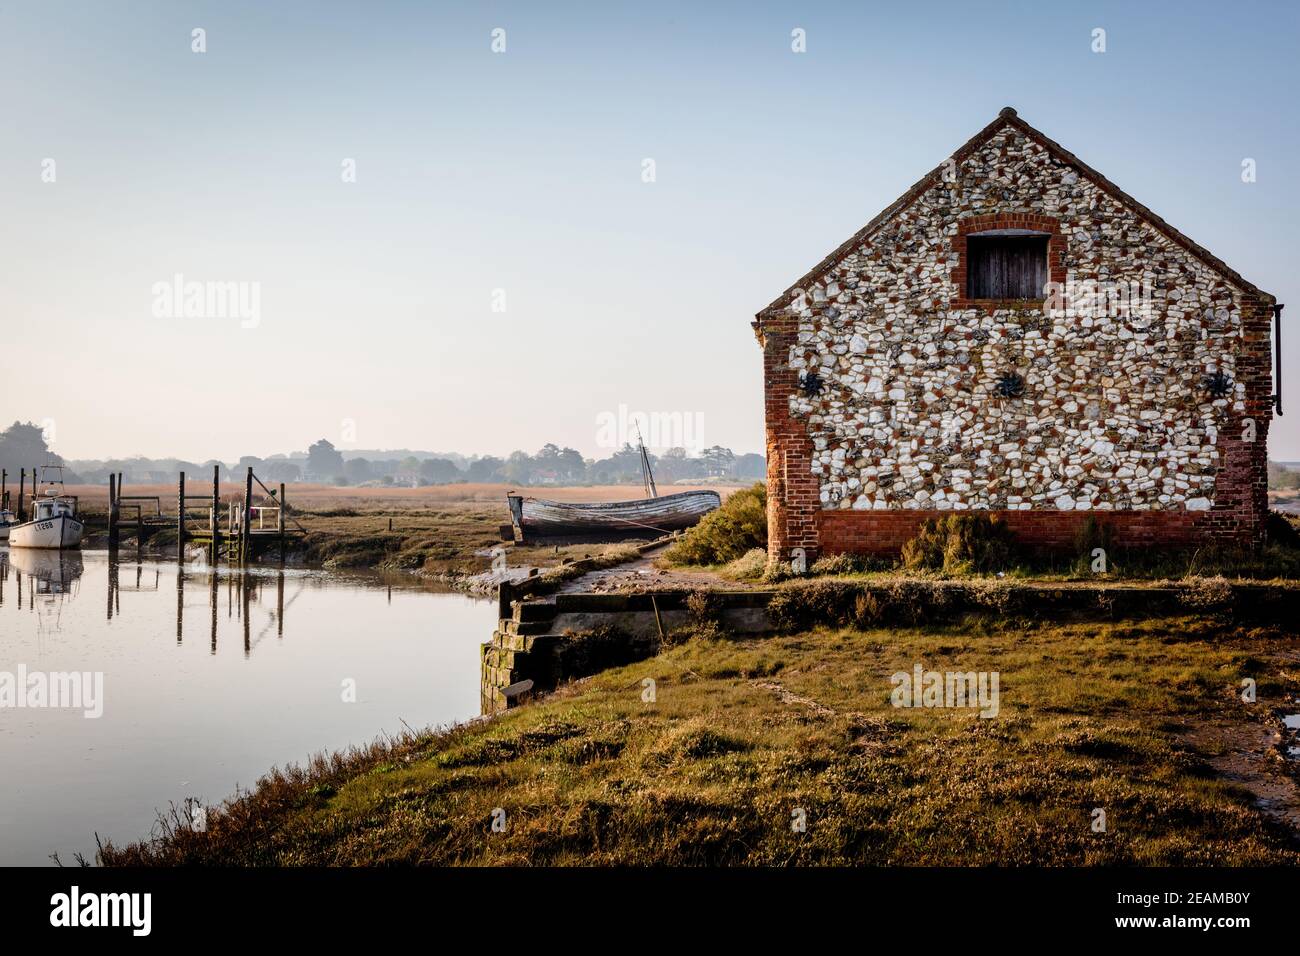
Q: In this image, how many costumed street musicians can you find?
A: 0